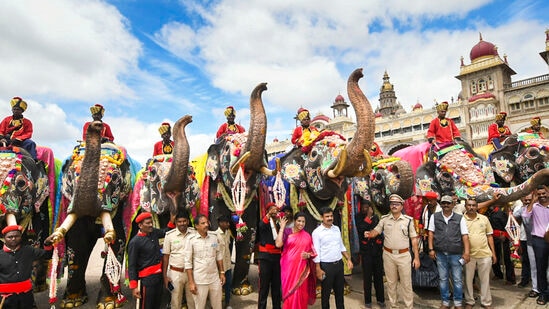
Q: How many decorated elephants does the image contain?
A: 8